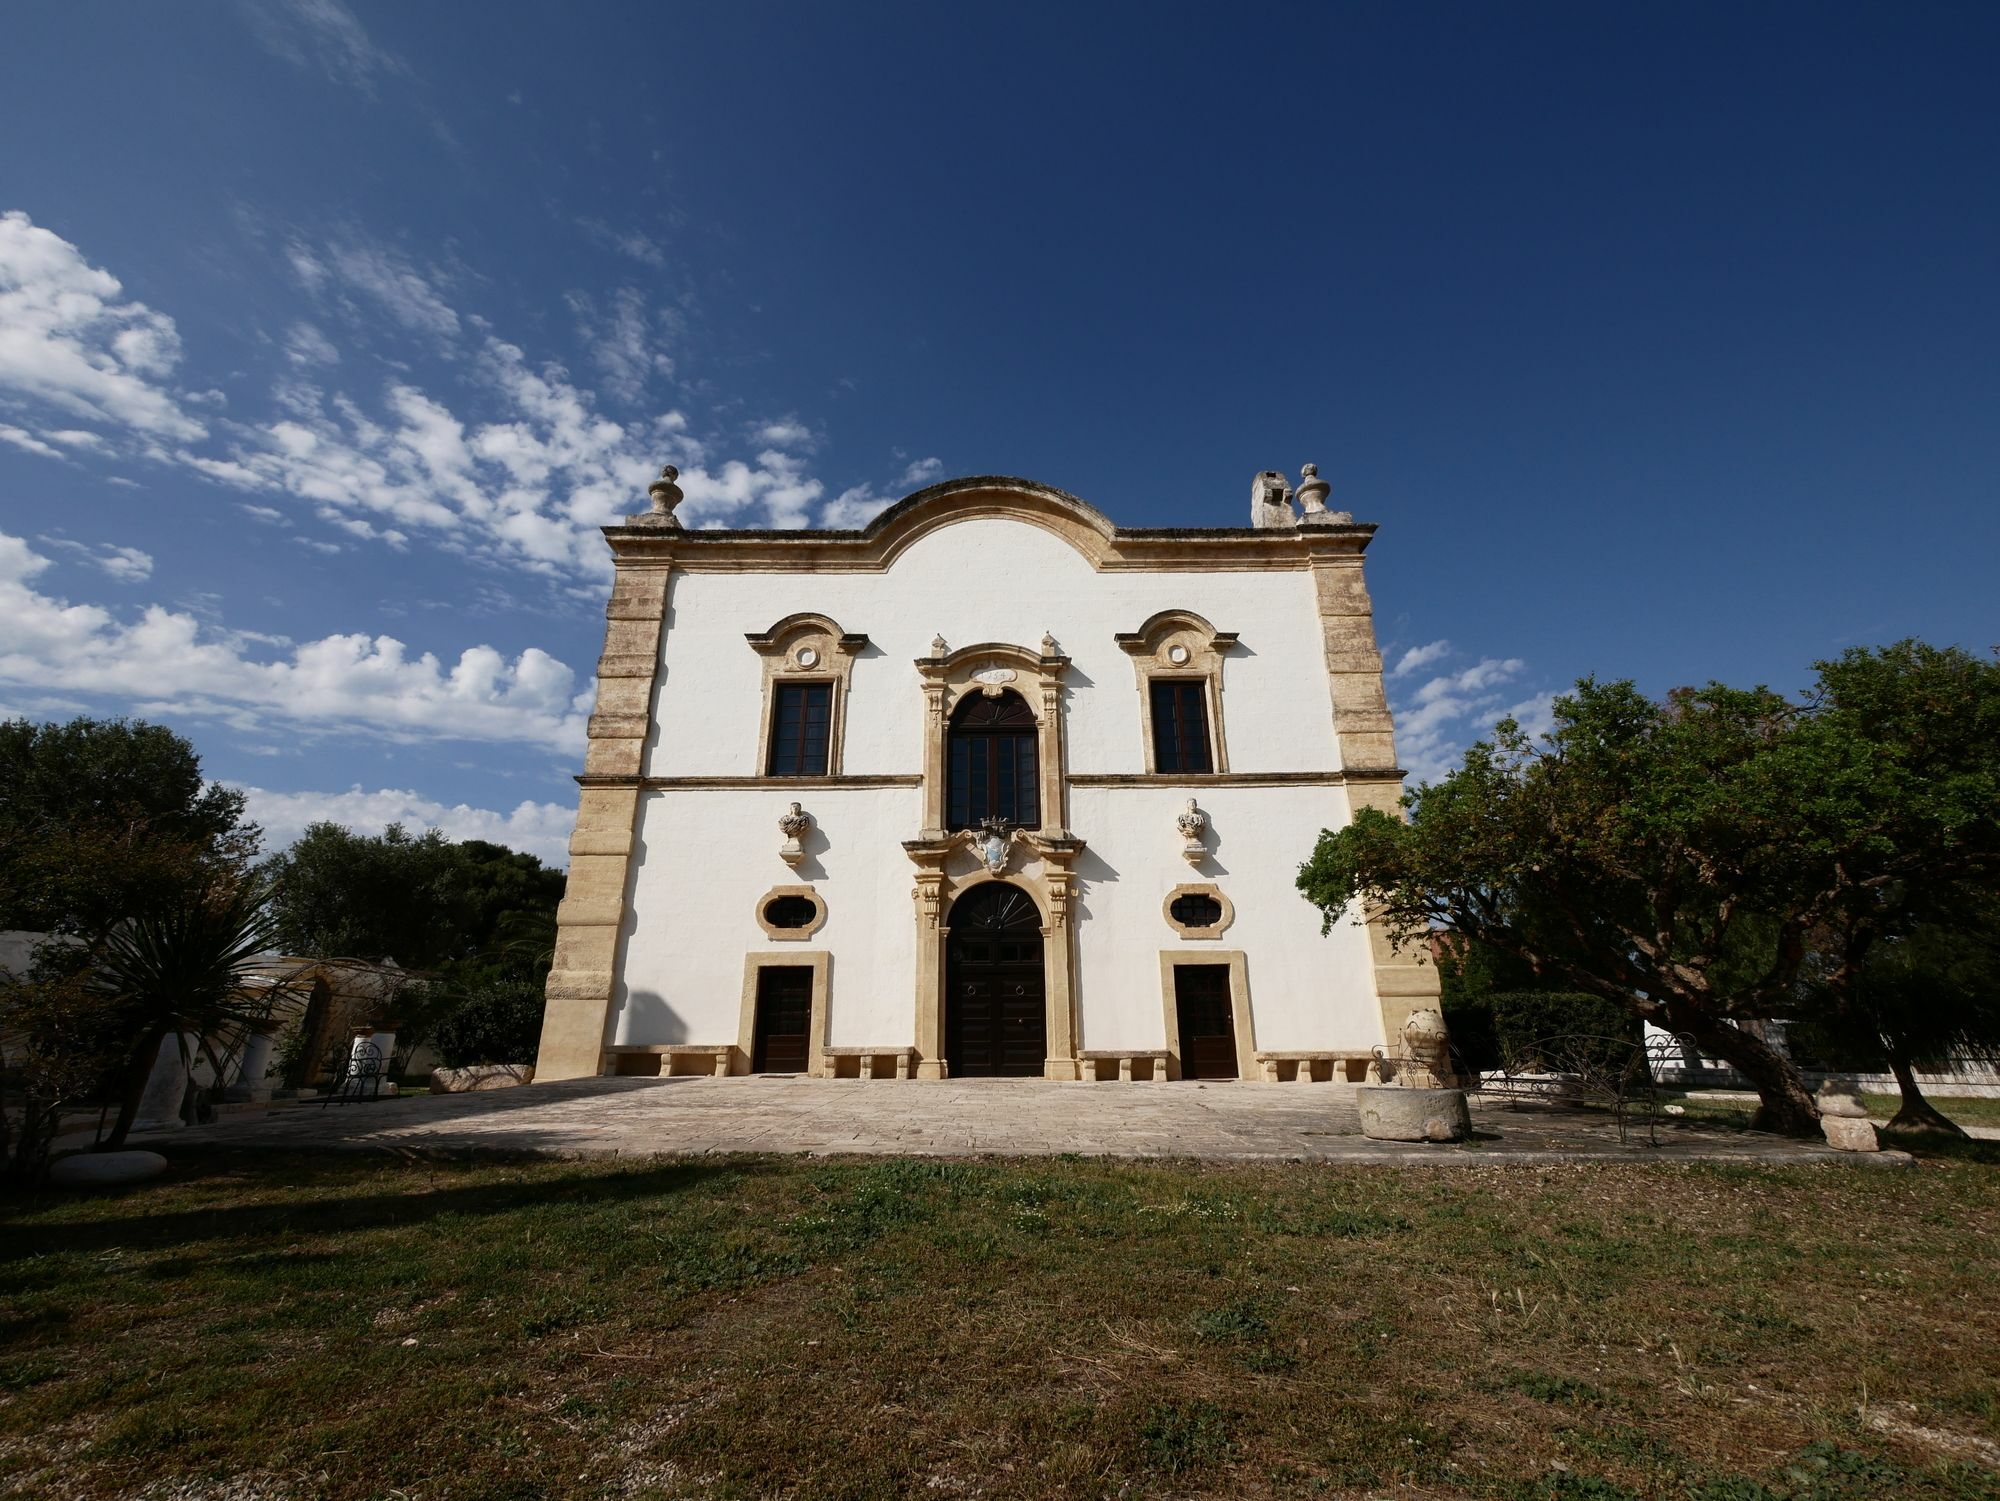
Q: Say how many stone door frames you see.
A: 3